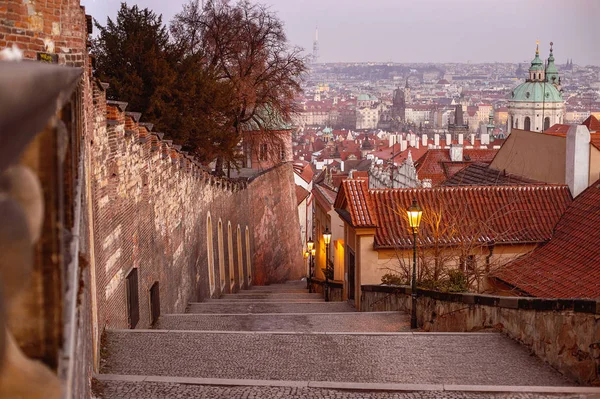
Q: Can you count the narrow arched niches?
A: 5